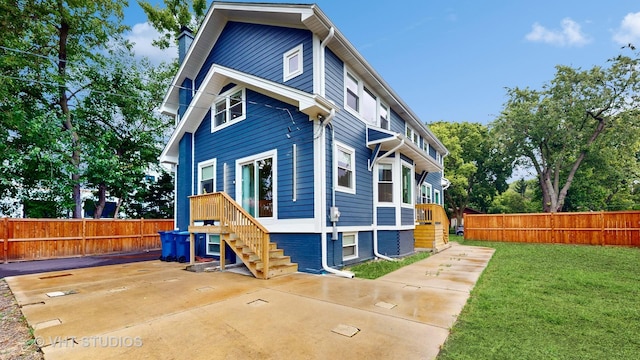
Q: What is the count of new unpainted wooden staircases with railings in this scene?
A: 2